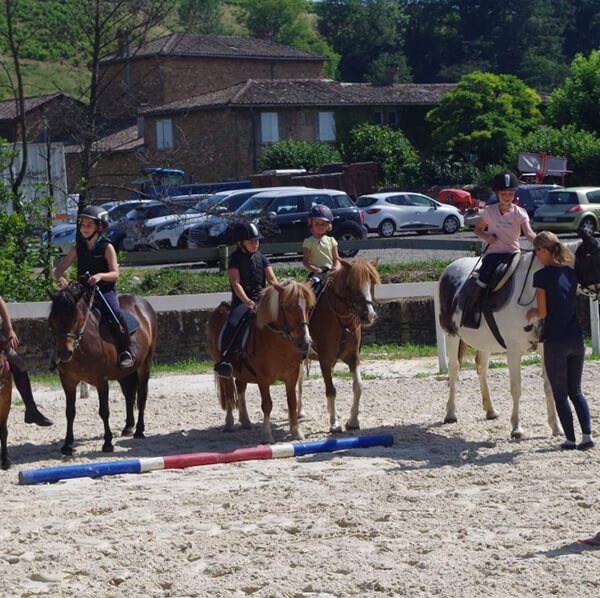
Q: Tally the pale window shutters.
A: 3